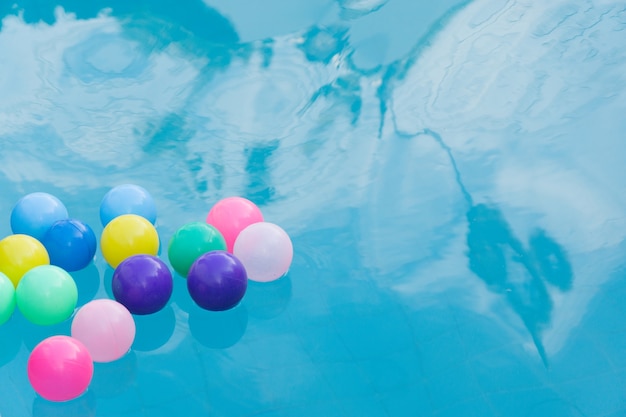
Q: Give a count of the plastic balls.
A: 14